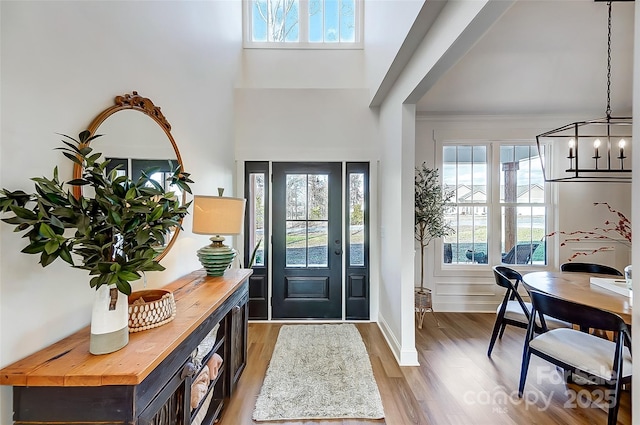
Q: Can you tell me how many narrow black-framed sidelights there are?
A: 2